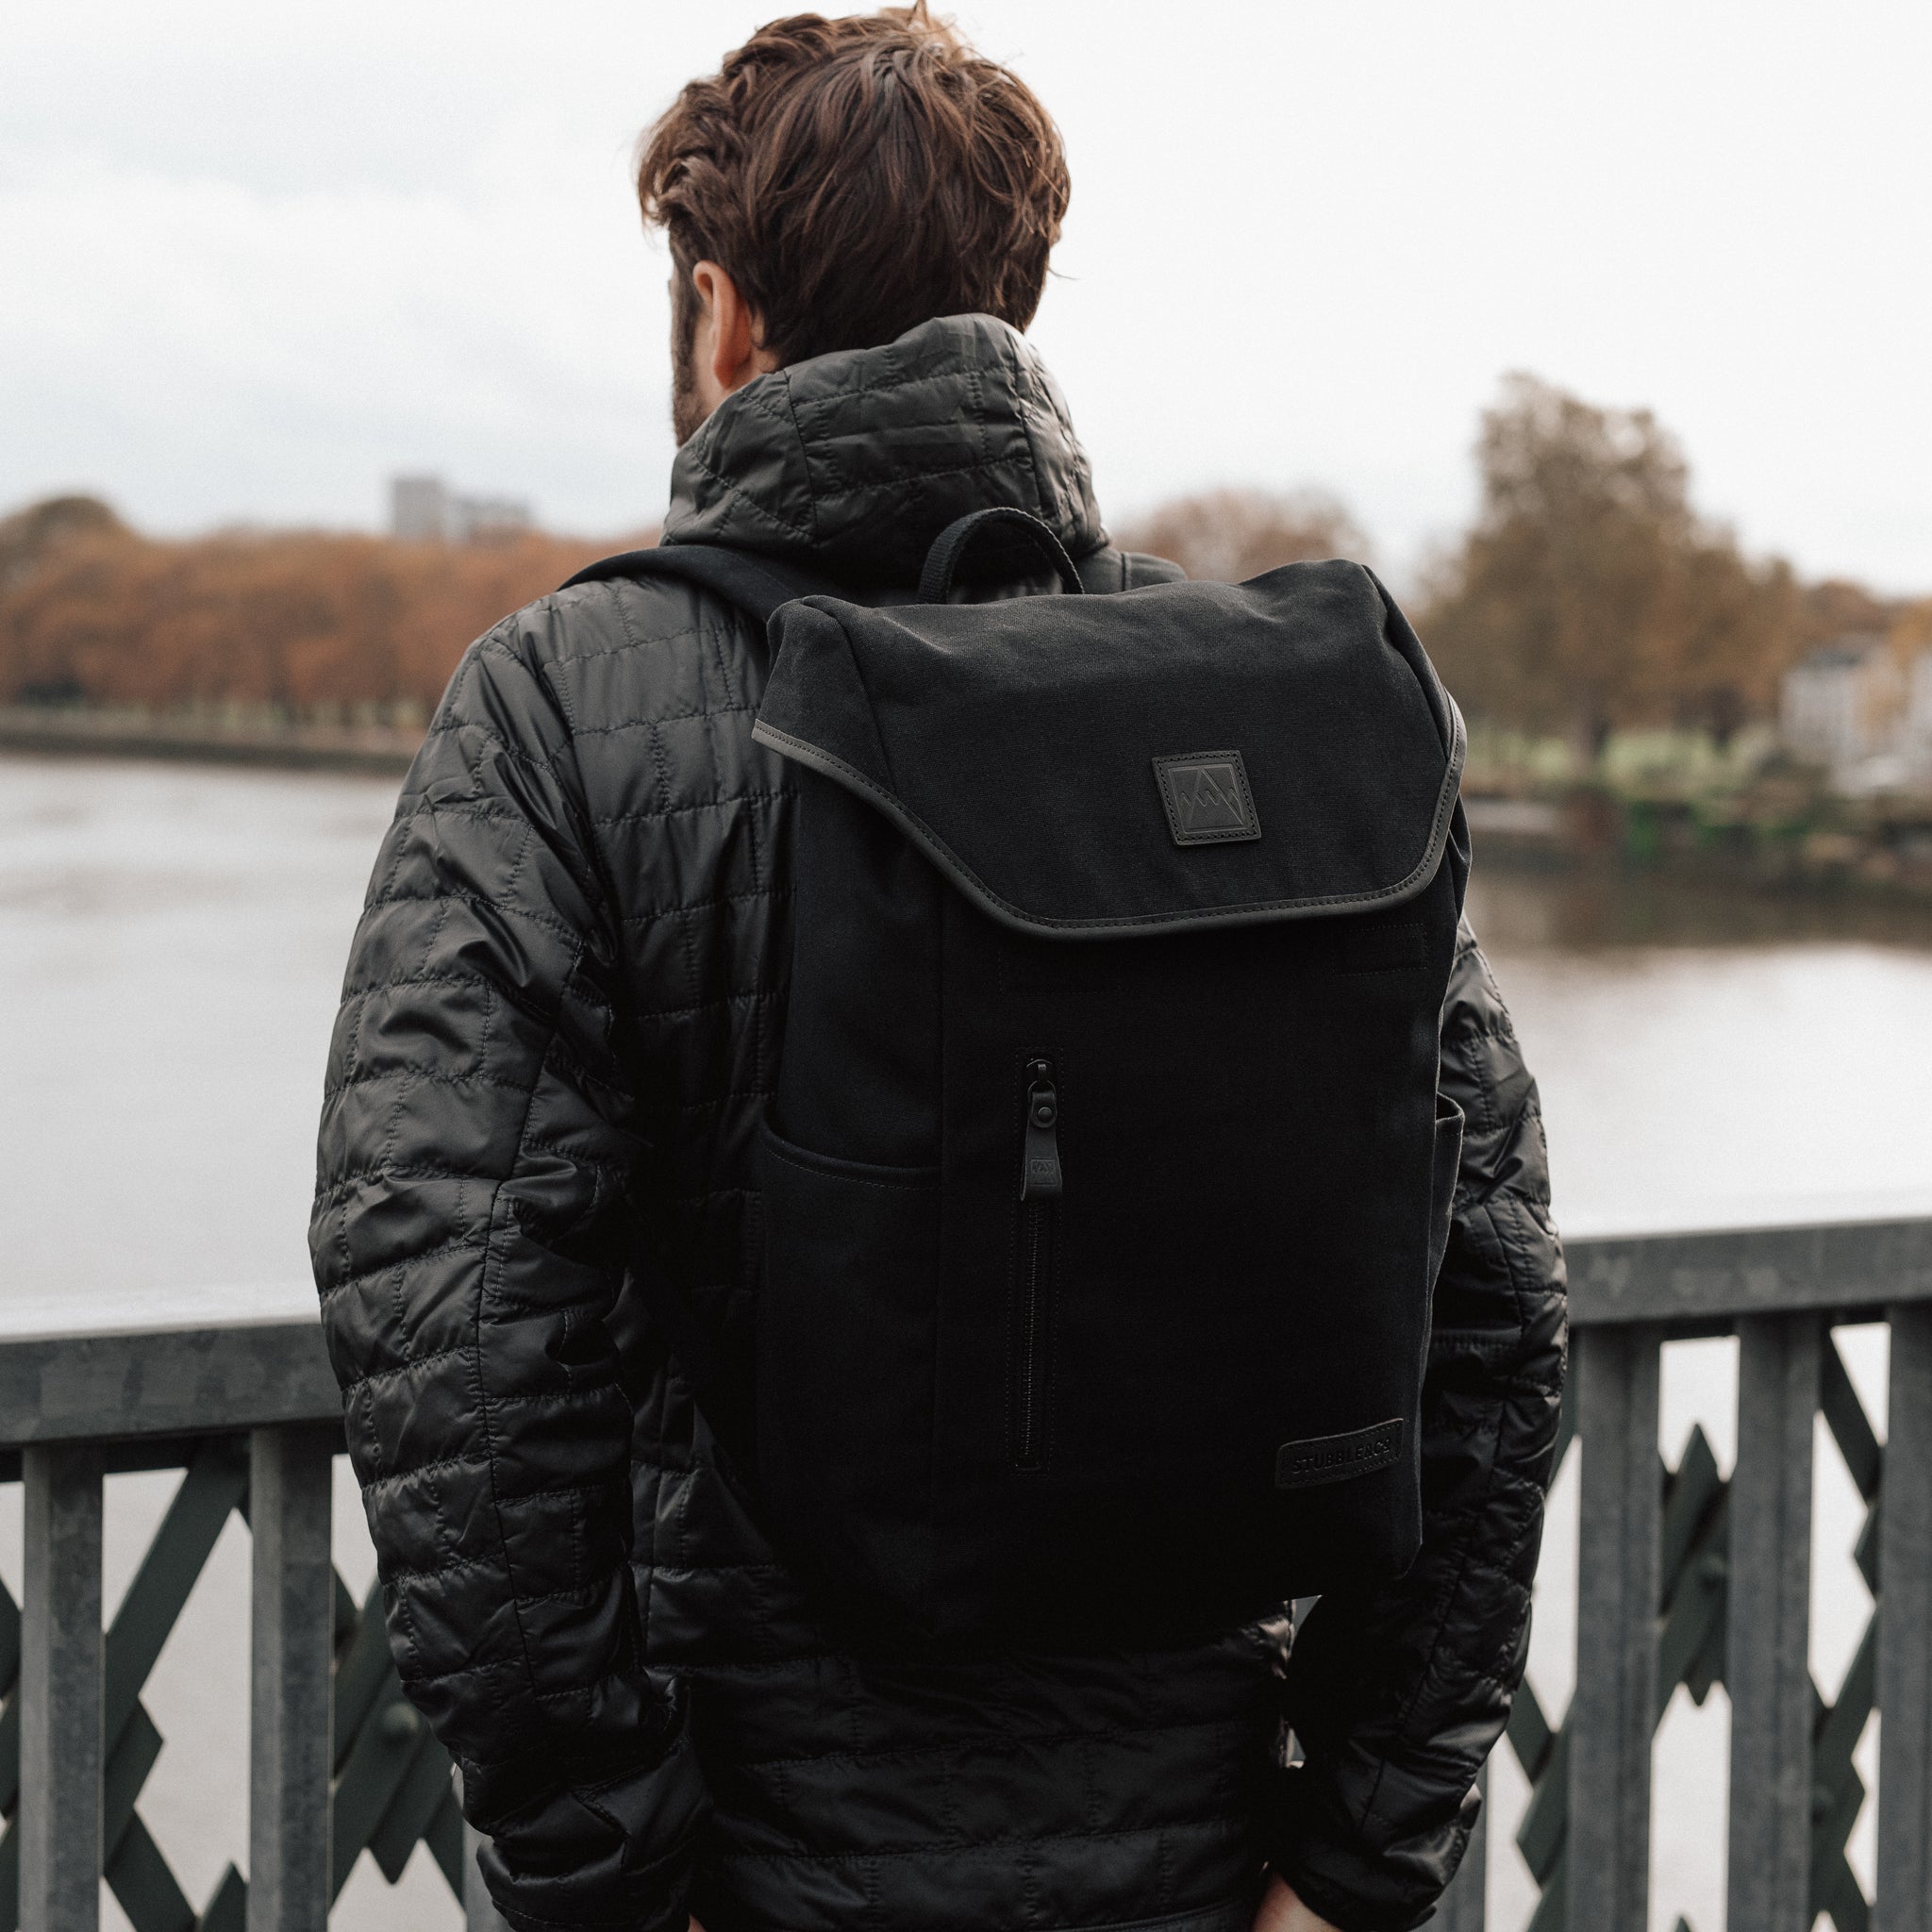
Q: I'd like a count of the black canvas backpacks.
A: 1